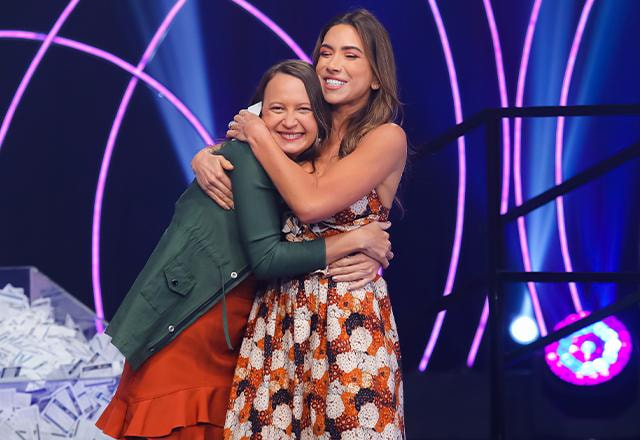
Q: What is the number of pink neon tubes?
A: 8